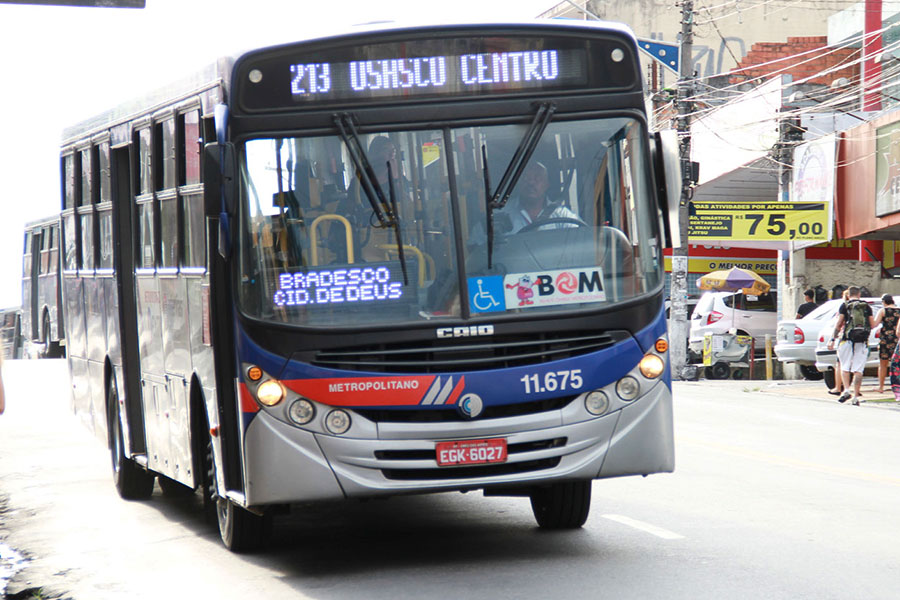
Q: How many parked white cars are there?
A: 3